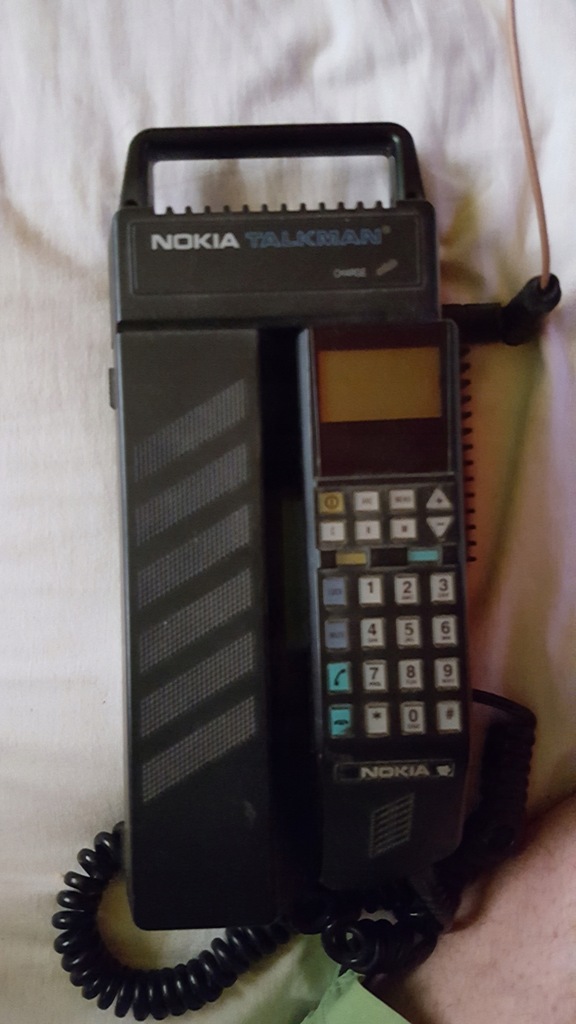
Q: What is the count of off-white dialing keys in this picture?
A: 12